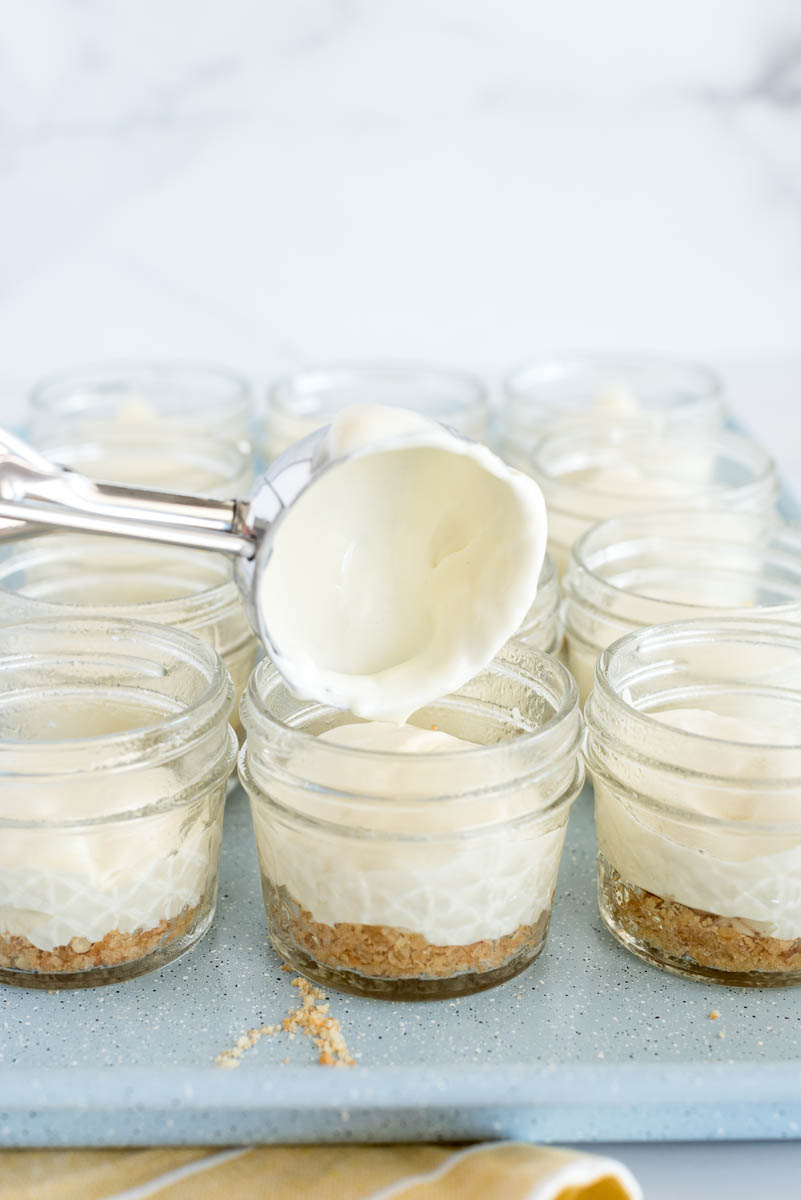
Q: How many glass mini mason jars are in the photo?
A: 11